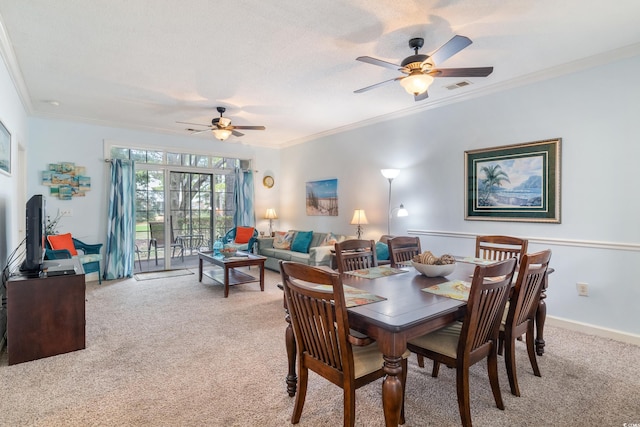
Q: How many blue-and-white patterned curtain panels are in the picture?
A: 2